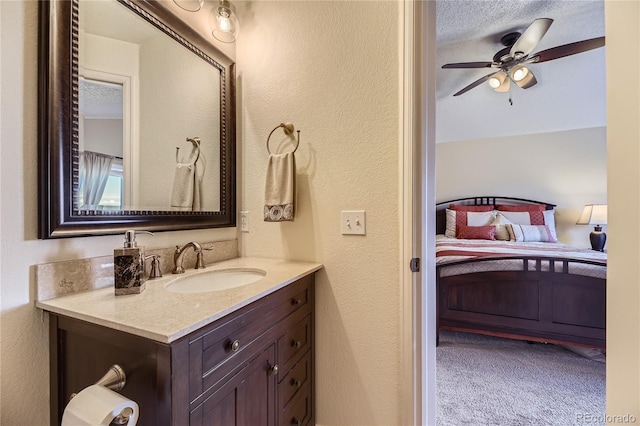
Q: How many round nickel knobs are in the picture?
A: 6